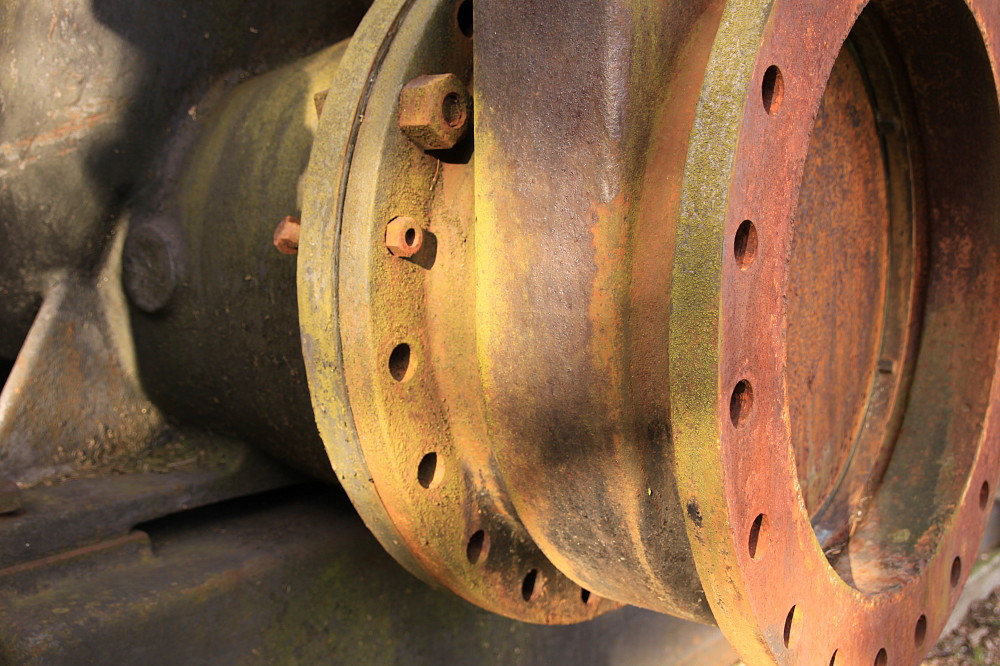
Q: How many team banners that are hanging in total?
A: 0